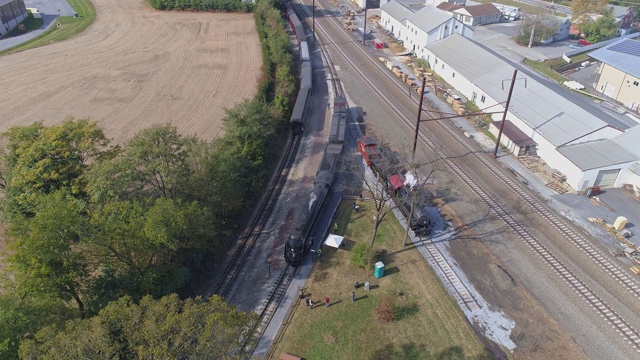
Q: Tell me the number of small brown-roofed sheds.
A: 1